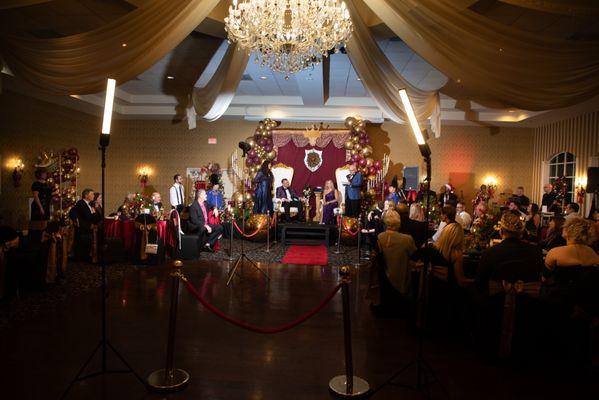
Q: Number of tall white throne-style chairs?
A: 2